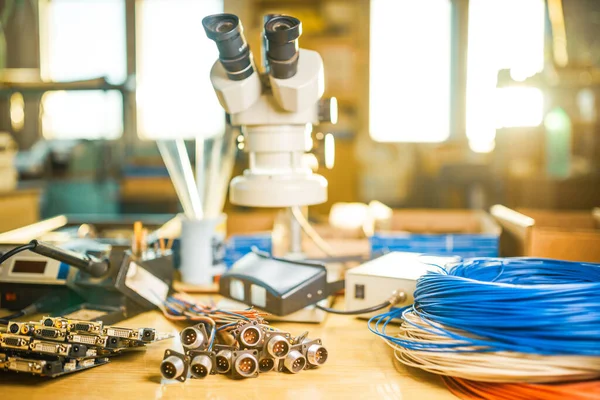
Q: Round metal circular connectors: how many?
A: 10